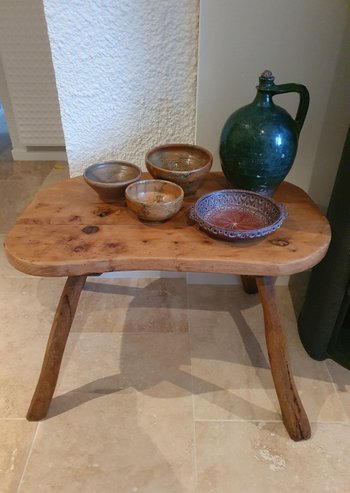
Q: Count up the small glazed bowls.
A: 3